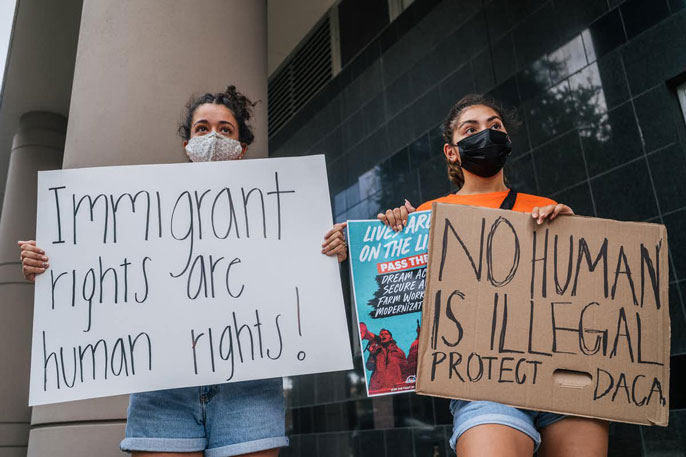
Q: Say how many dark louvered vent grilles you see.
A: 1